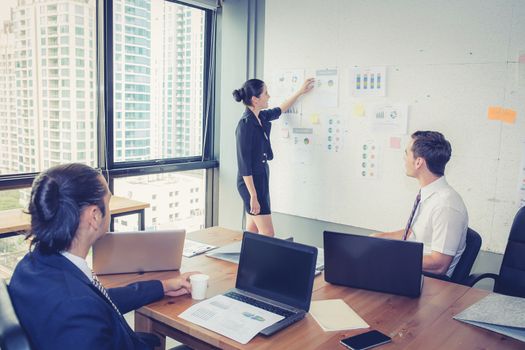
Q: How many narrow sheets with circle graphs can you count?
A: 2